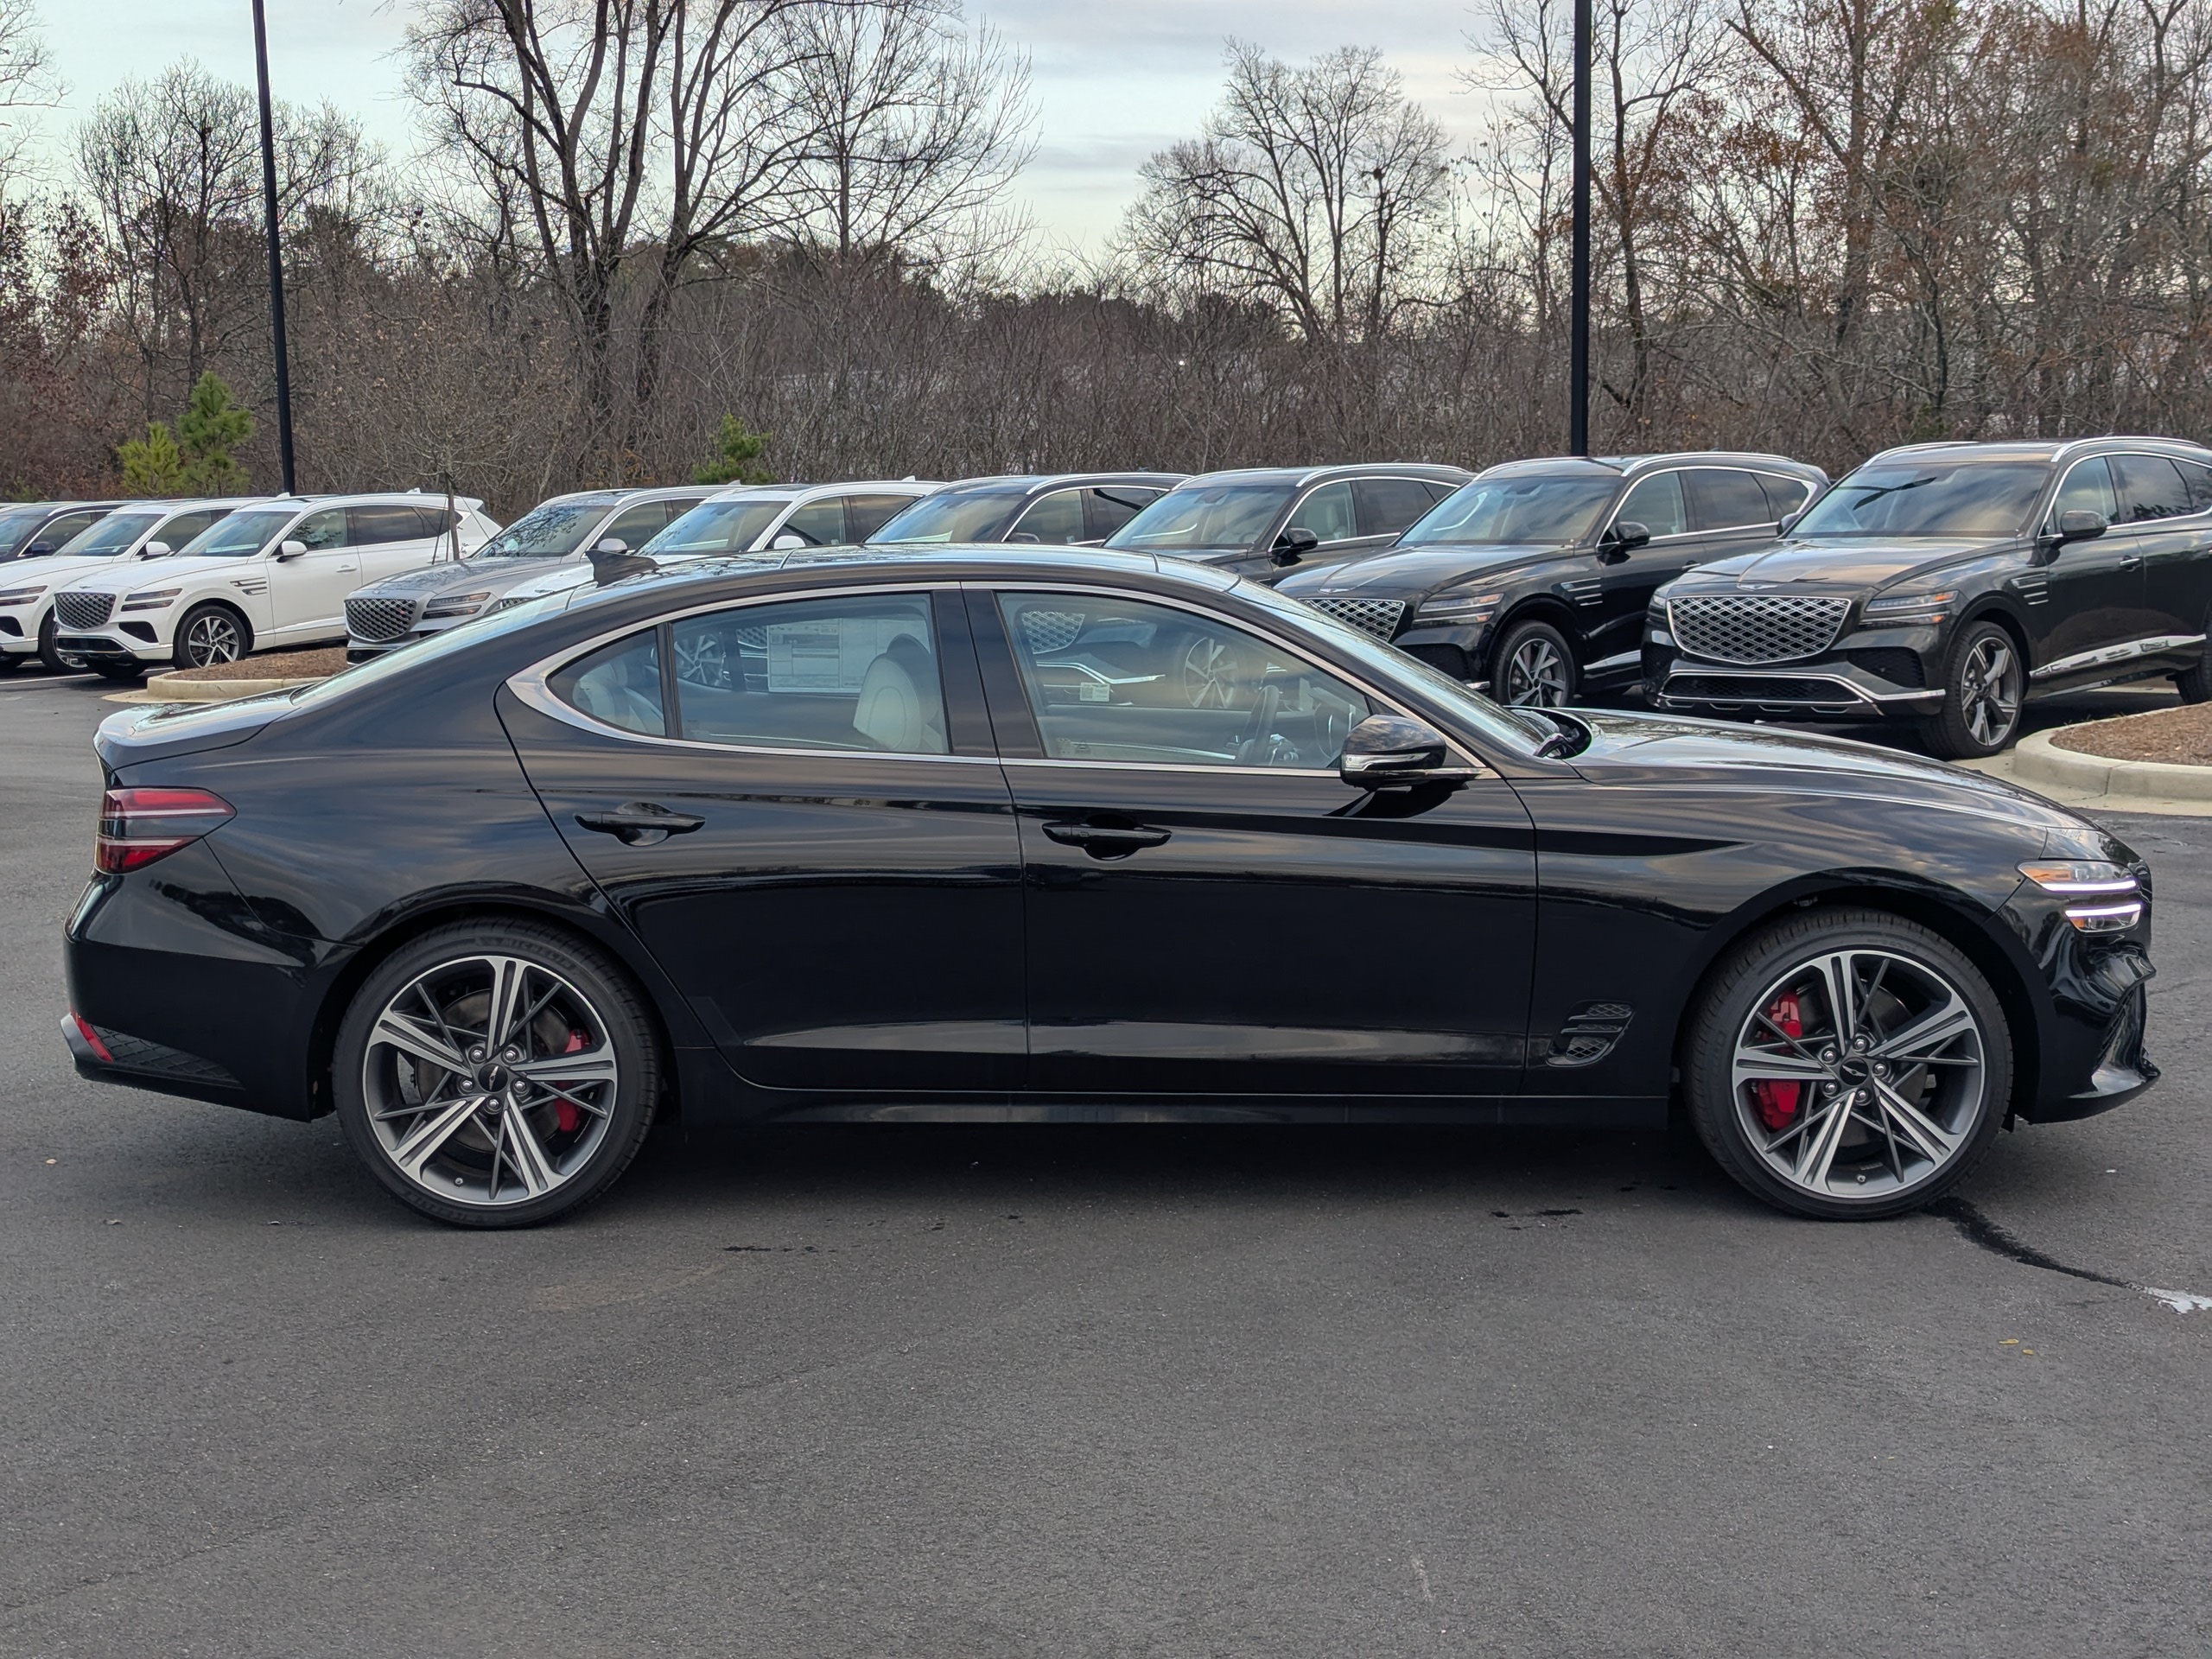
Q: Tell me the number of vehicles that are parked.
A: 10